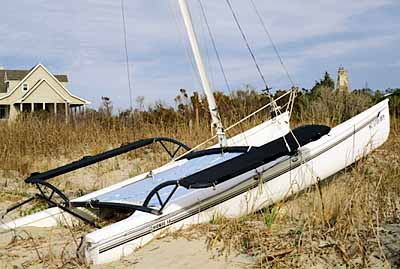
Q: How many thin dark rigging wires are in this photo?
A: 4